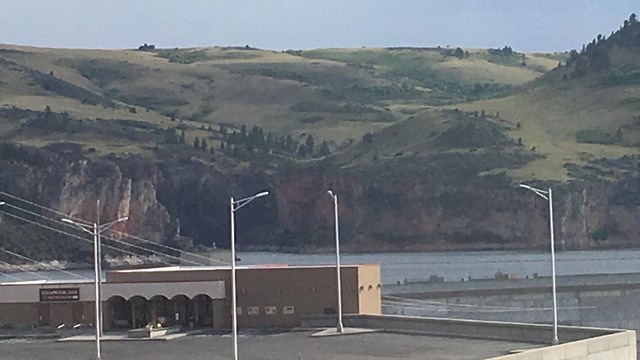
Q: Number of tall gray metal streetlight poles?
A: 4